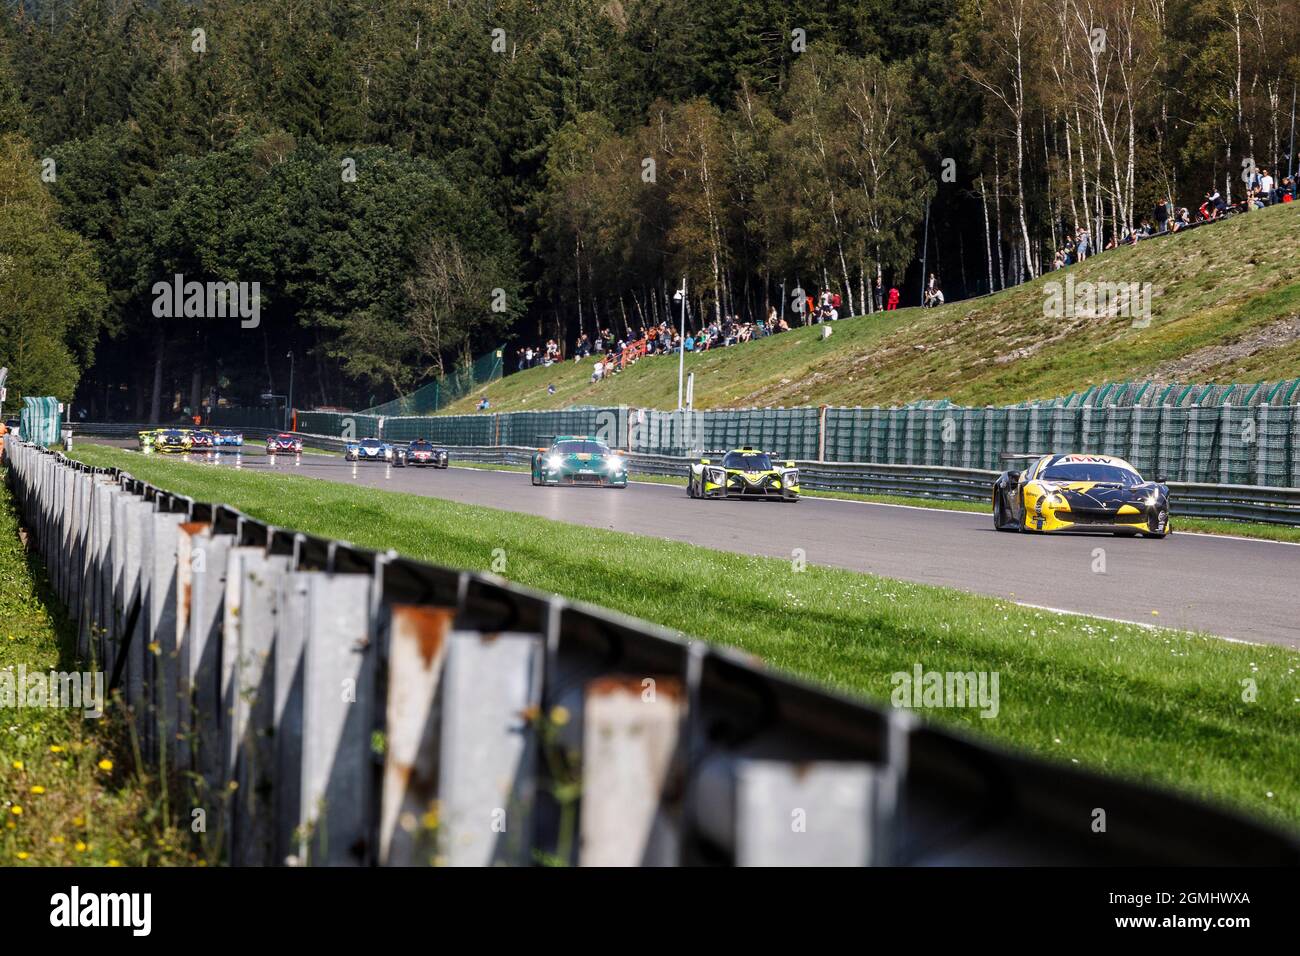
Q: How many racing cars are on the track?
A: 10